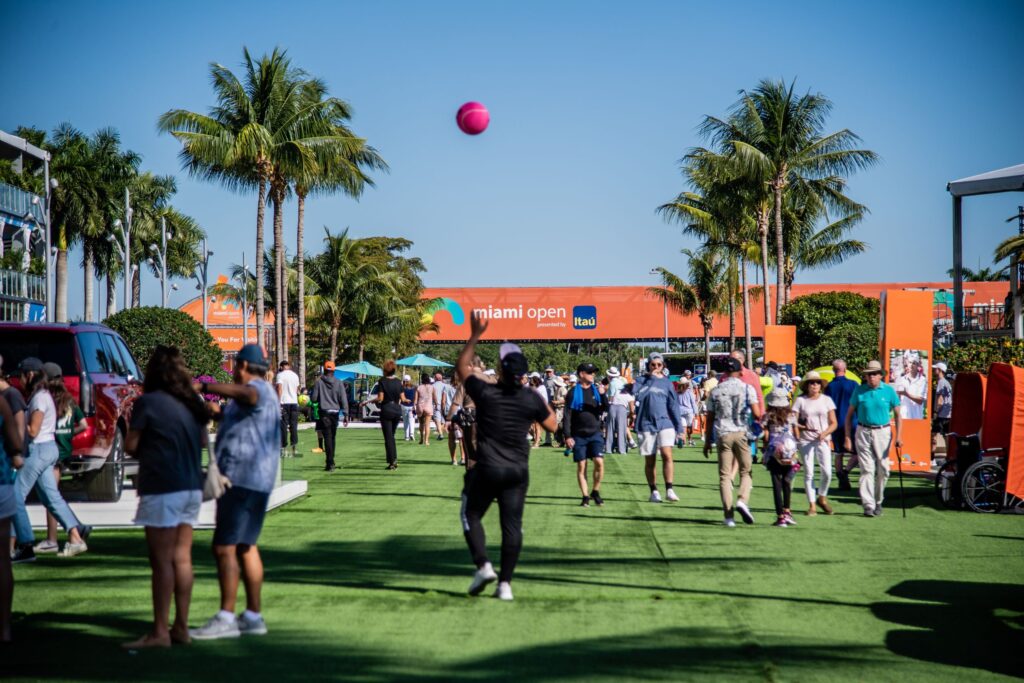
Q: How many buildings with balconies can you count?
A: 1